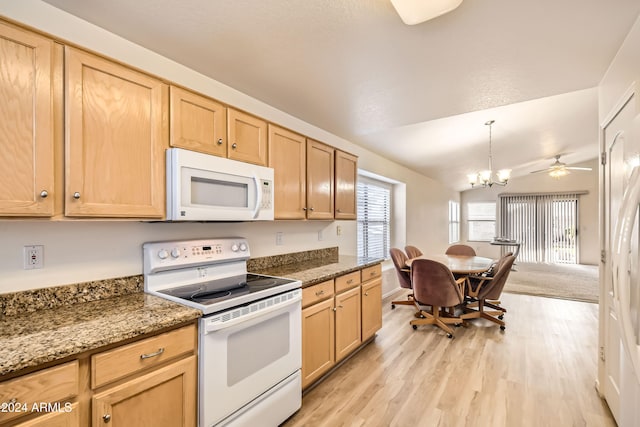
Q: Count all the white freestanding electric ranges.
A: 1